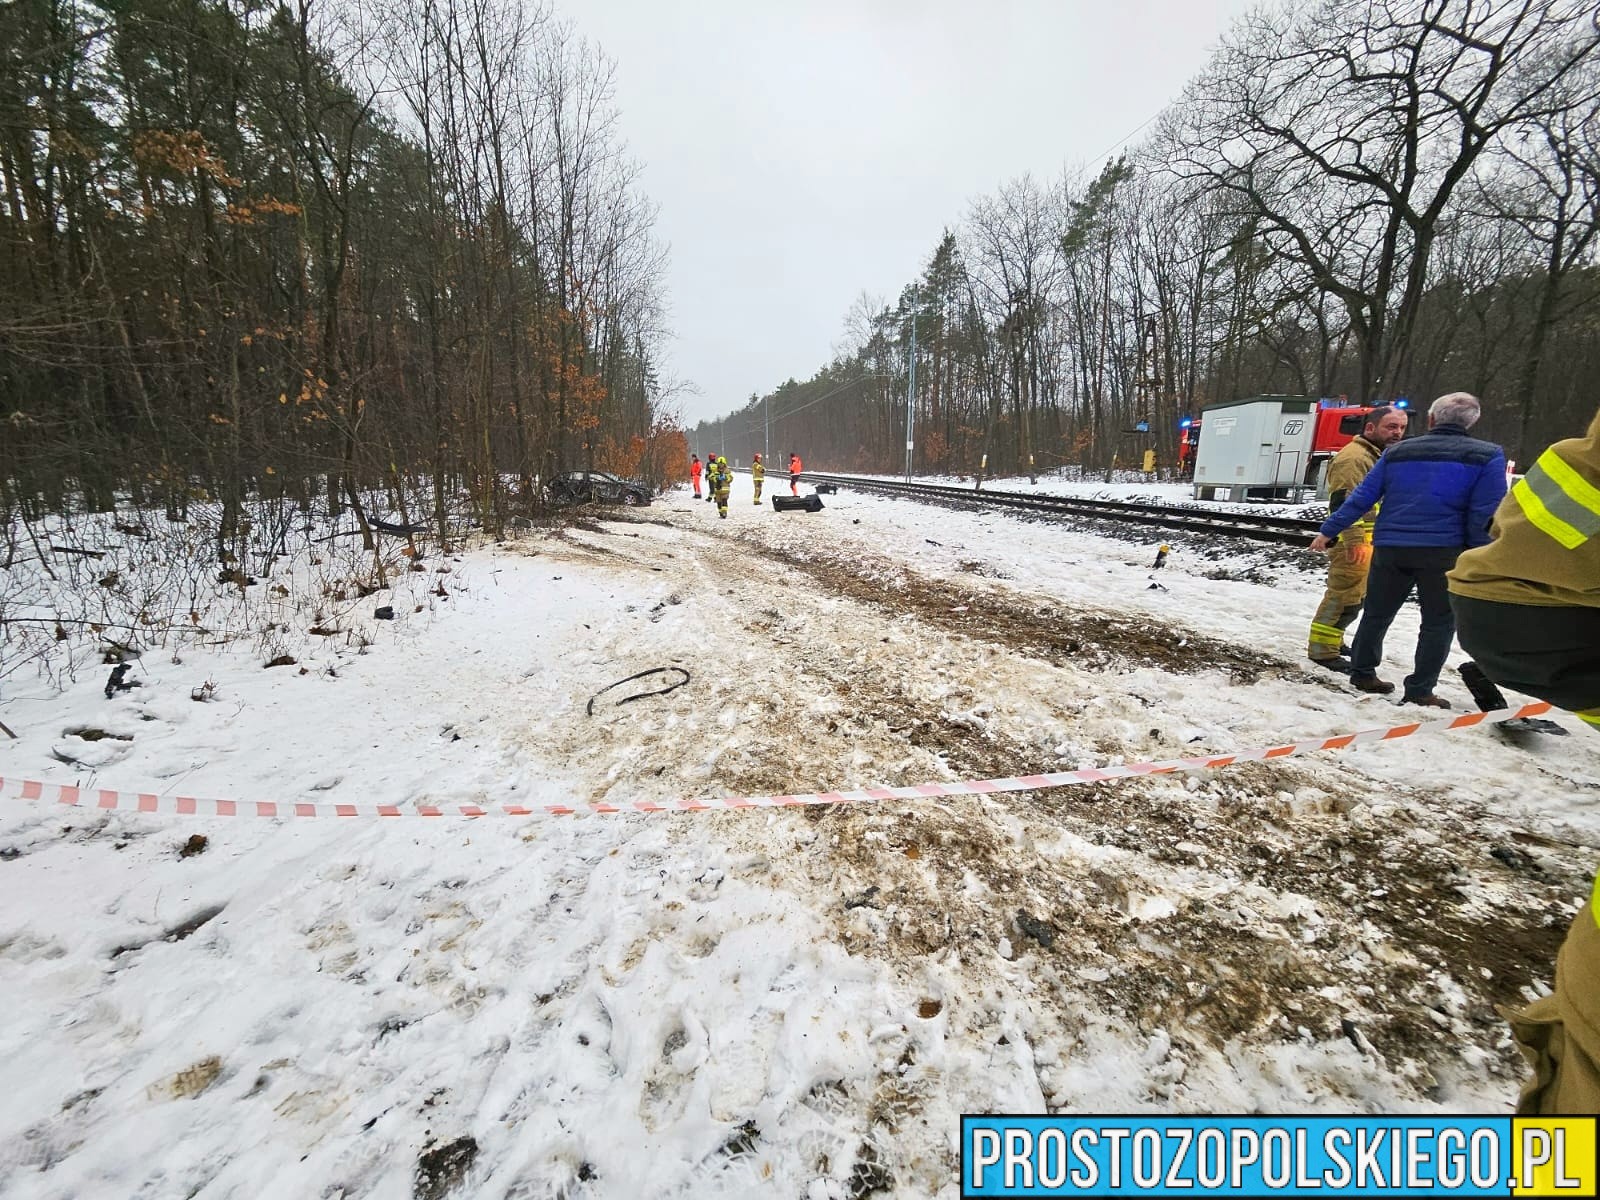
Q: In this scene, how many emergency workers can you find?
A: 7